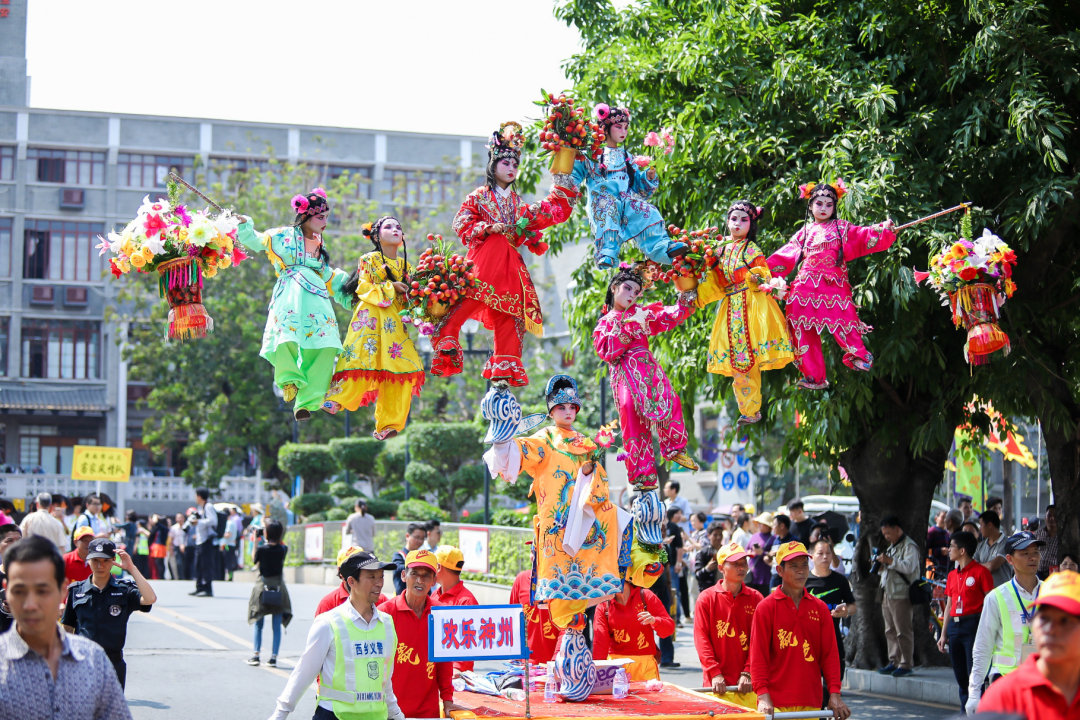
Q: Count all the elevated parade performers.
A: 8